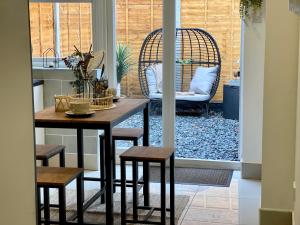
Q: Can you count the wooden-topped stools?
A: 4